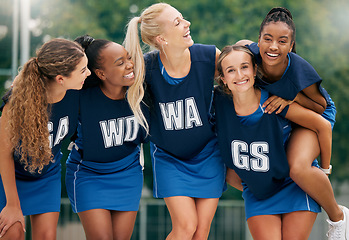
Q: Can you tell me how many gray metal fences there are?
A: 1